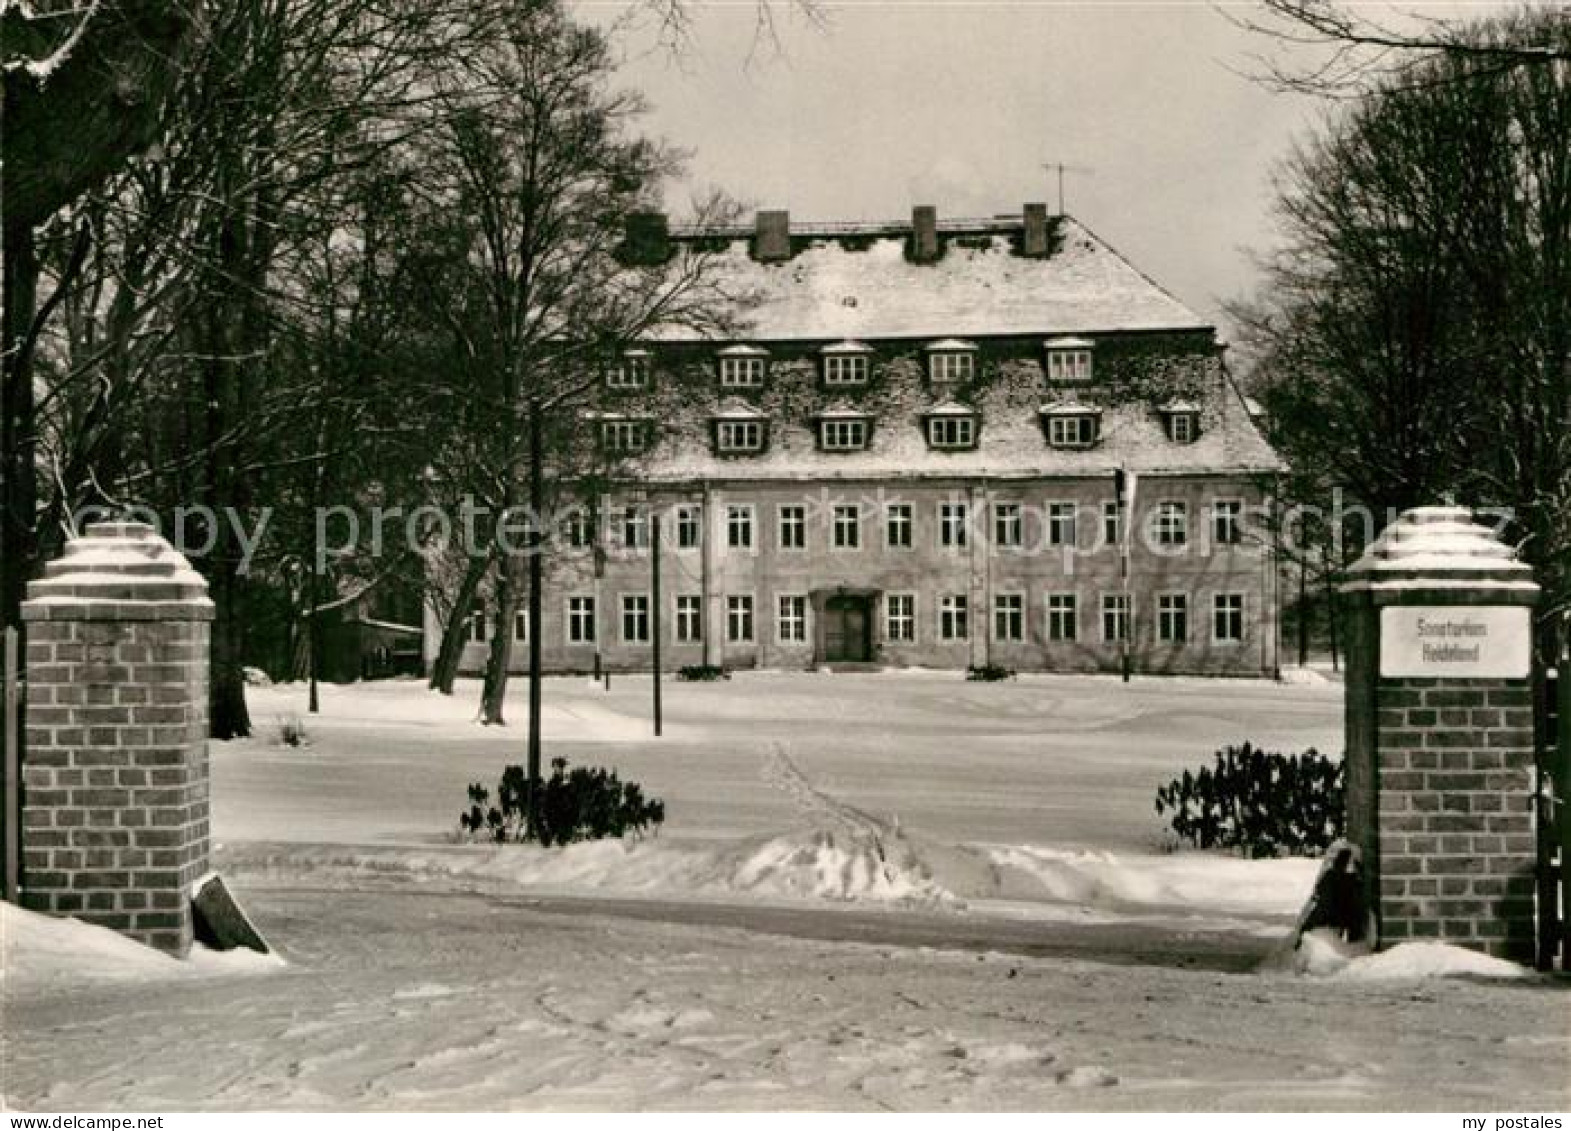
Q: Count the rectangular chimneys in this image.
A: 4